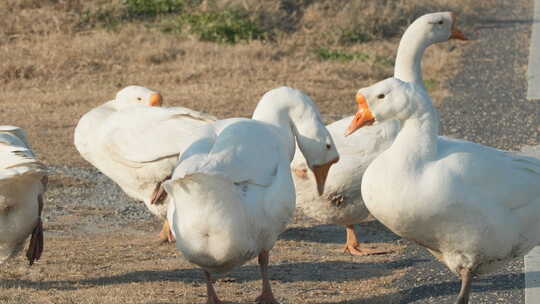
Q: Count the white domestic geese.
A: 5